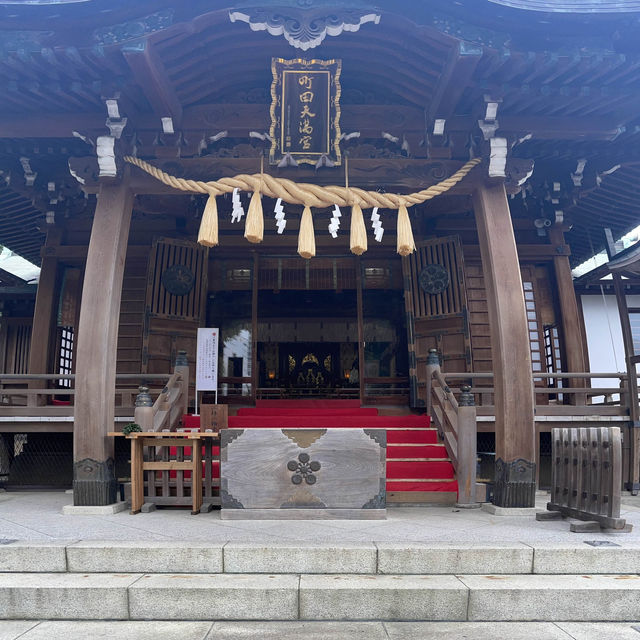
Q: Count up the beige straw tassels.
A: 5